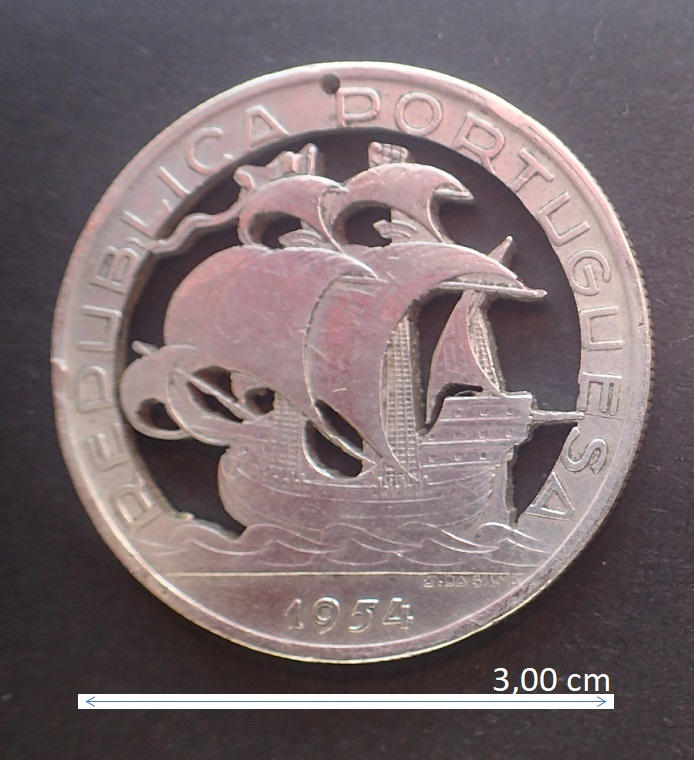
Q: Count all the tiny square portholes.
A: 10